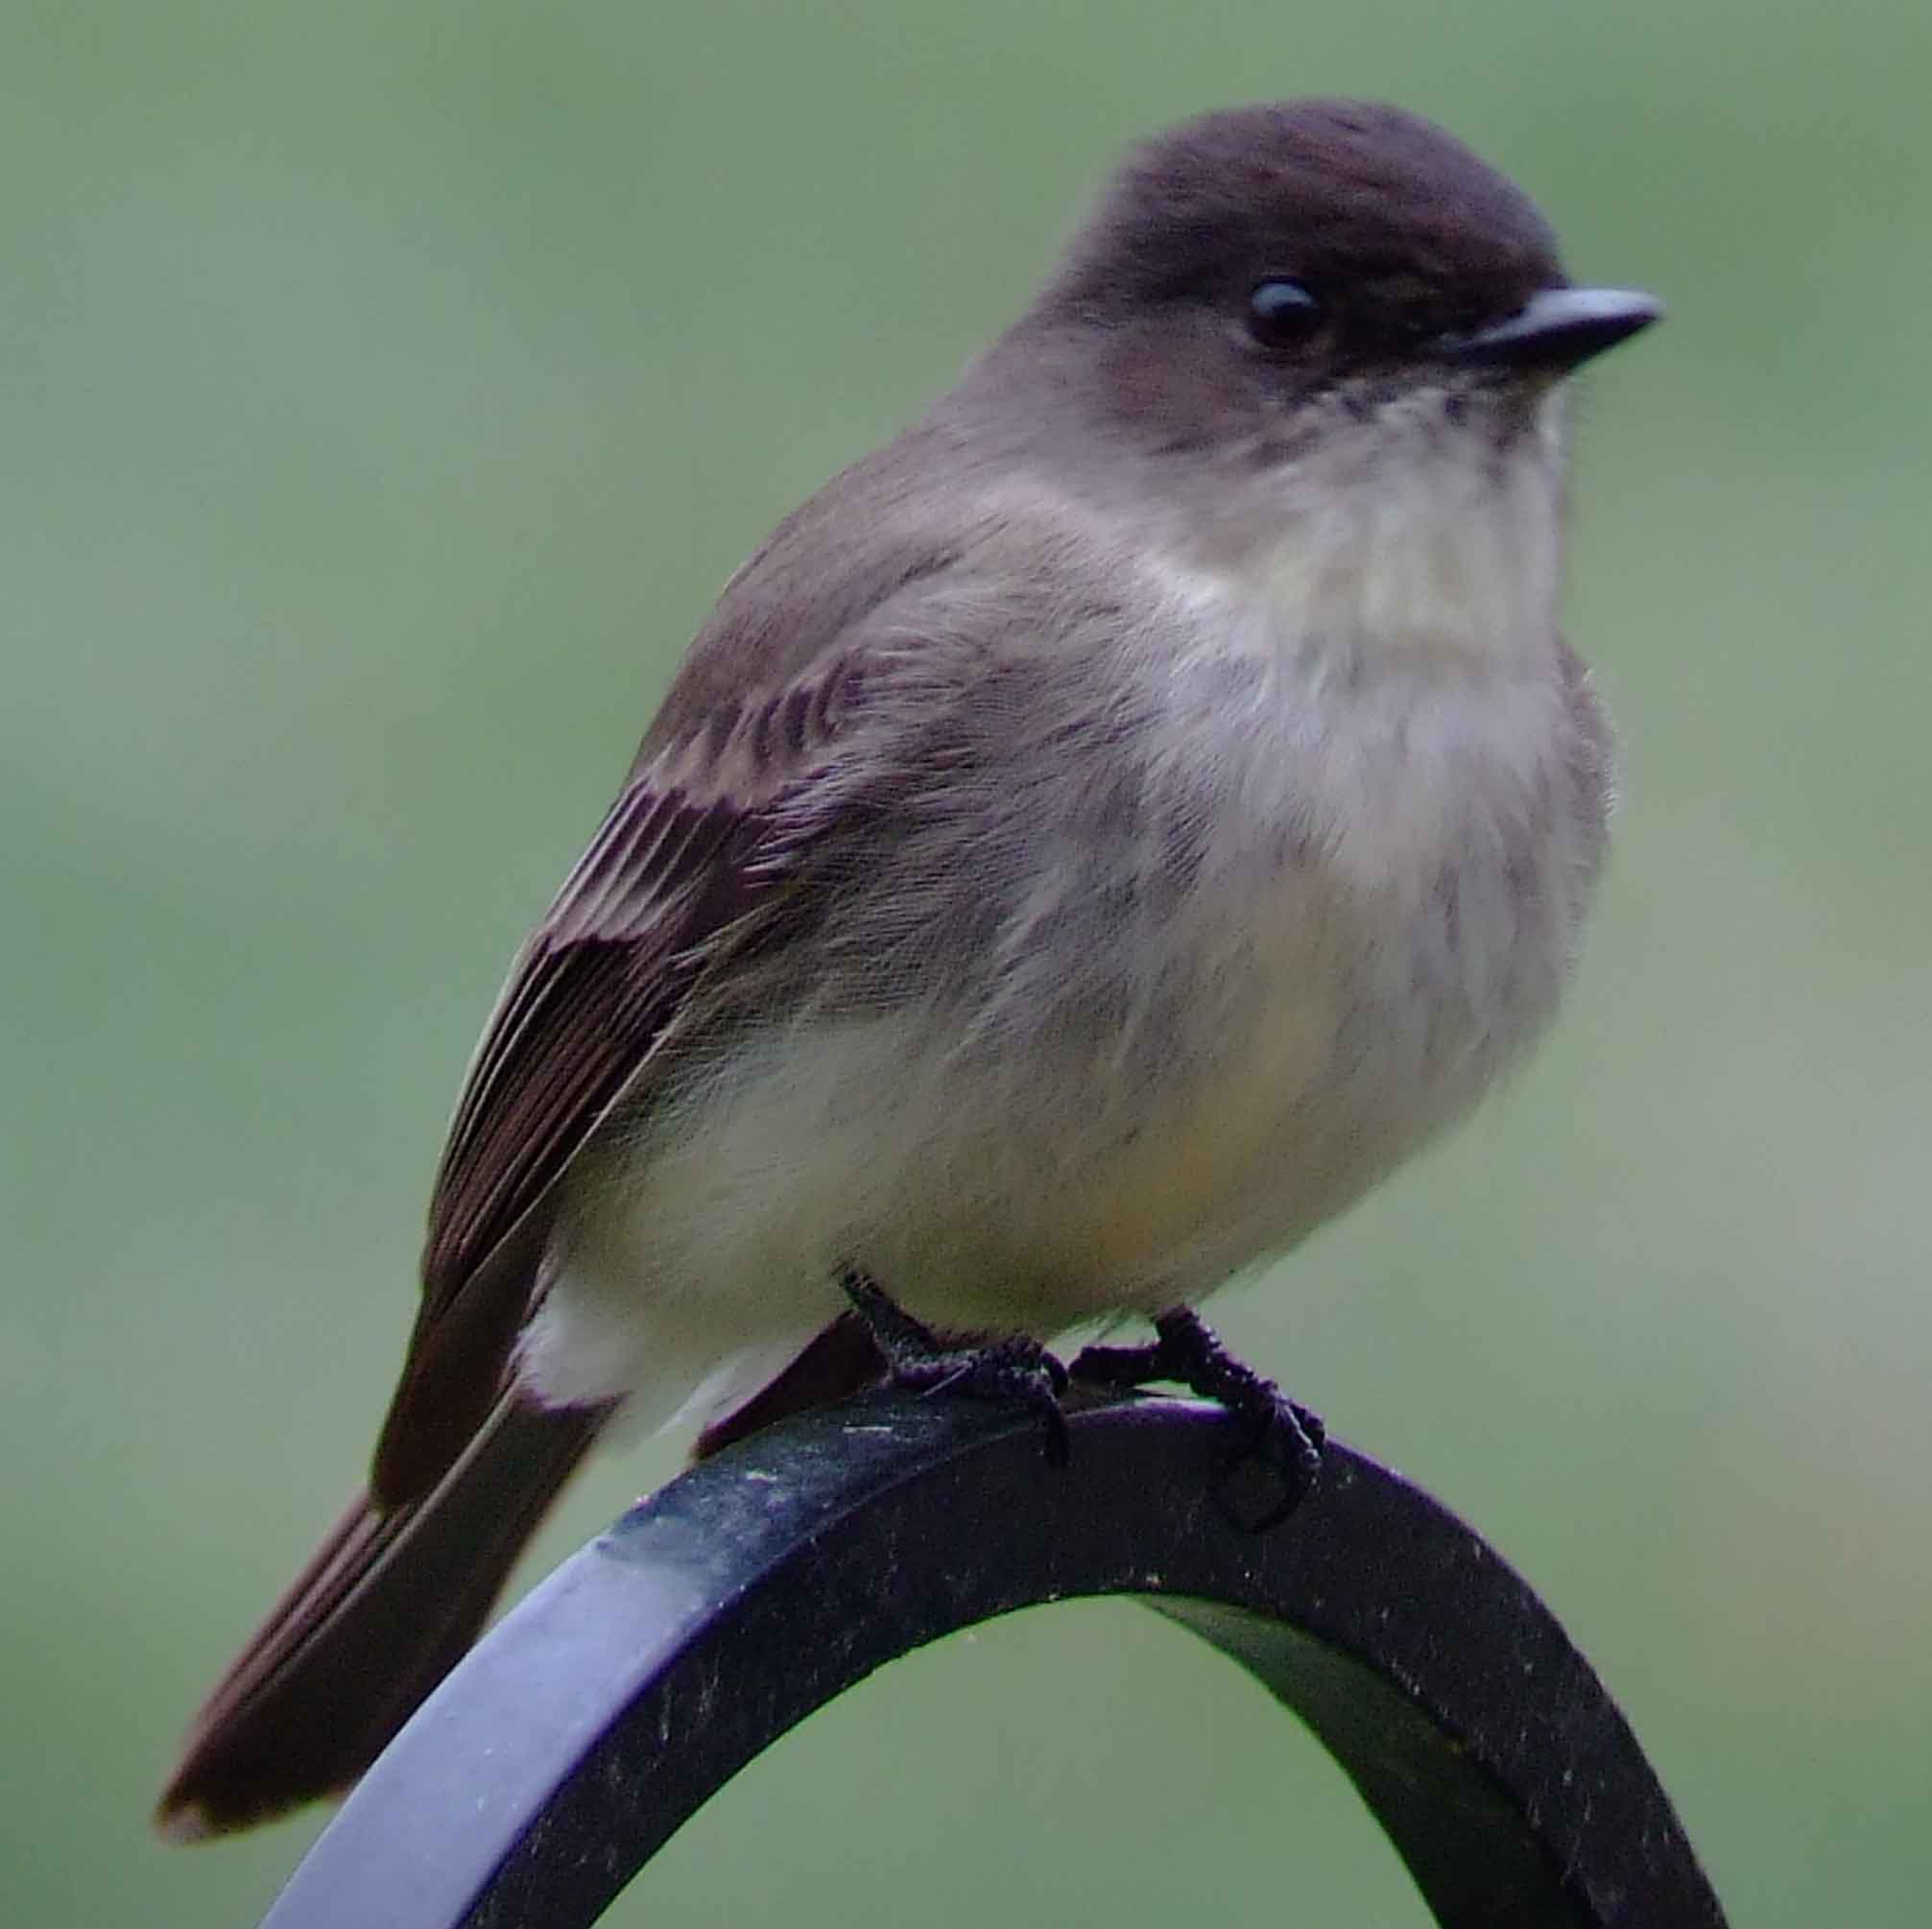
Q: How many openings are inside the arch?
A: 1